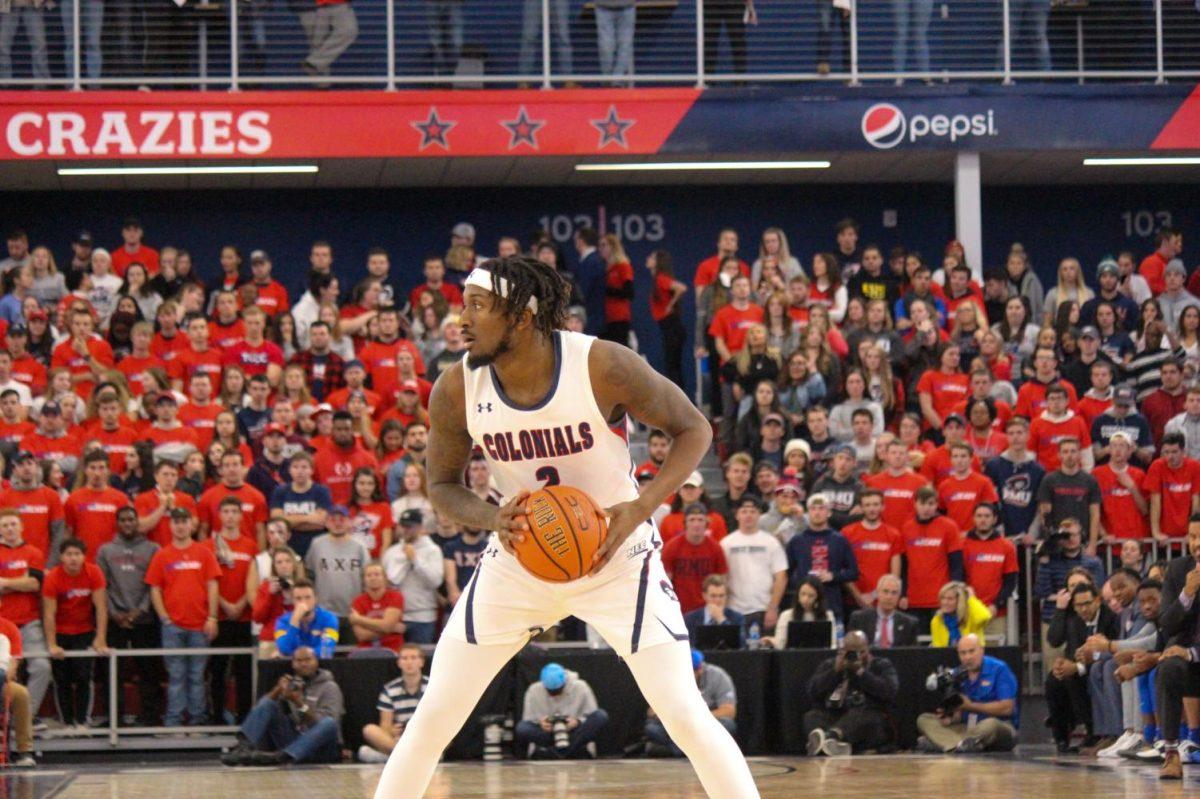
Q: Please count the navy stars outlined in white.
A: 3